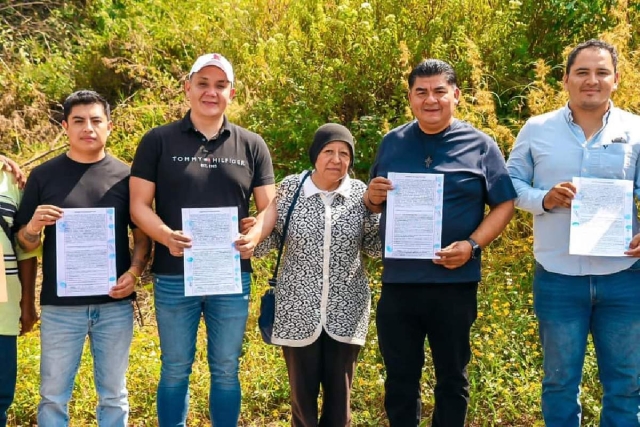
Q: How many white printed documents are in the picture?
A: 4